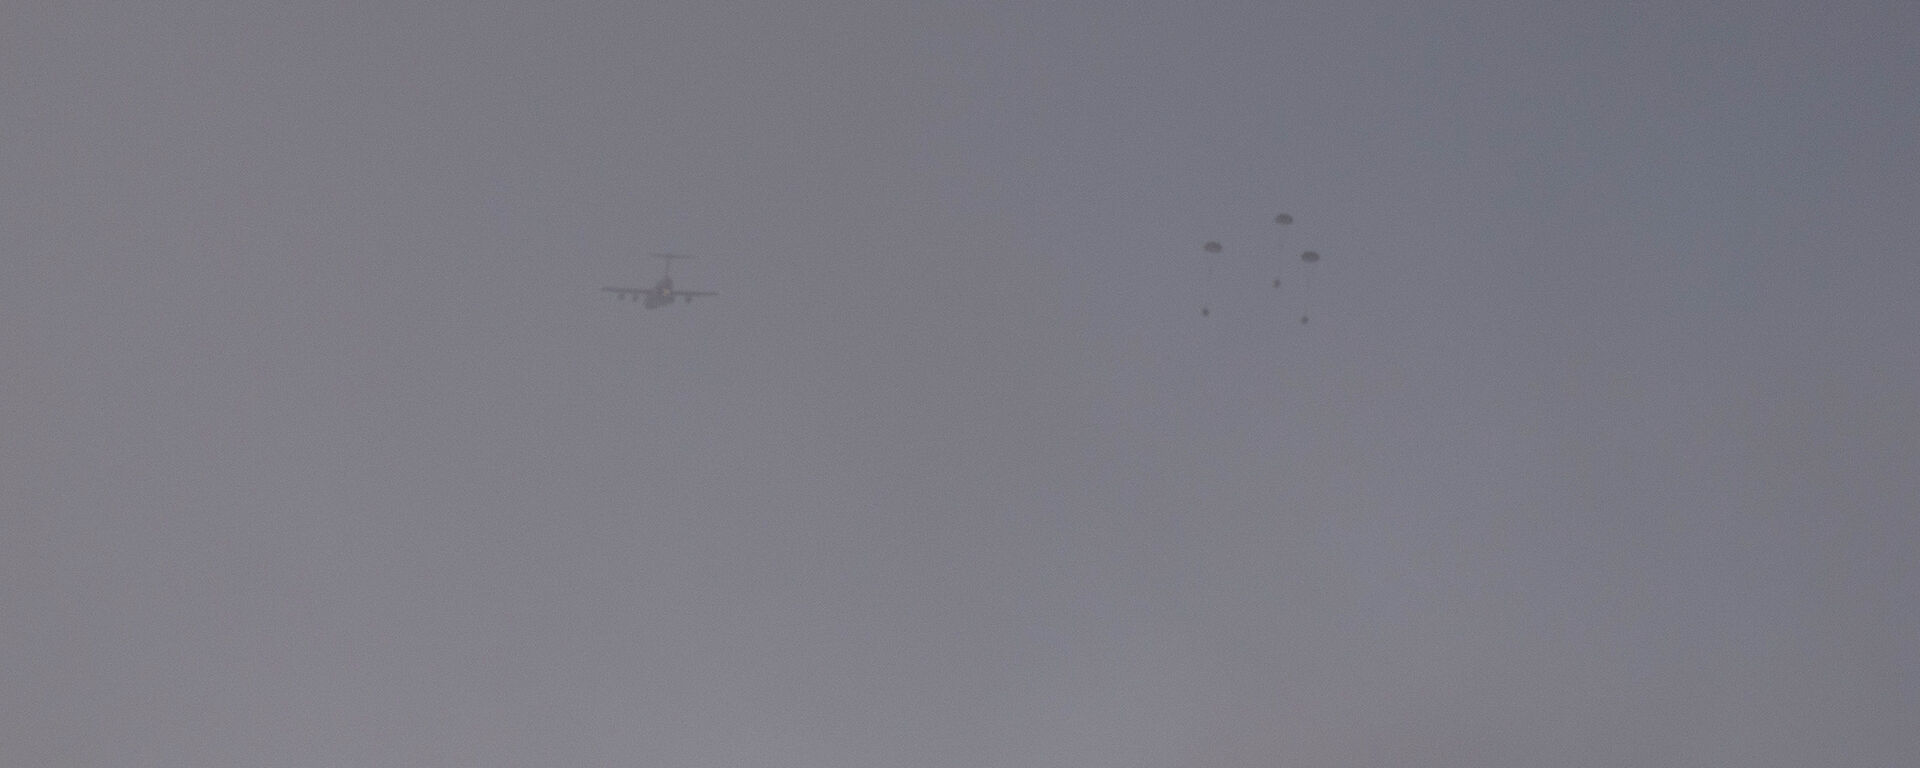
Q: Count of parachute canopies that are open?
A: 3